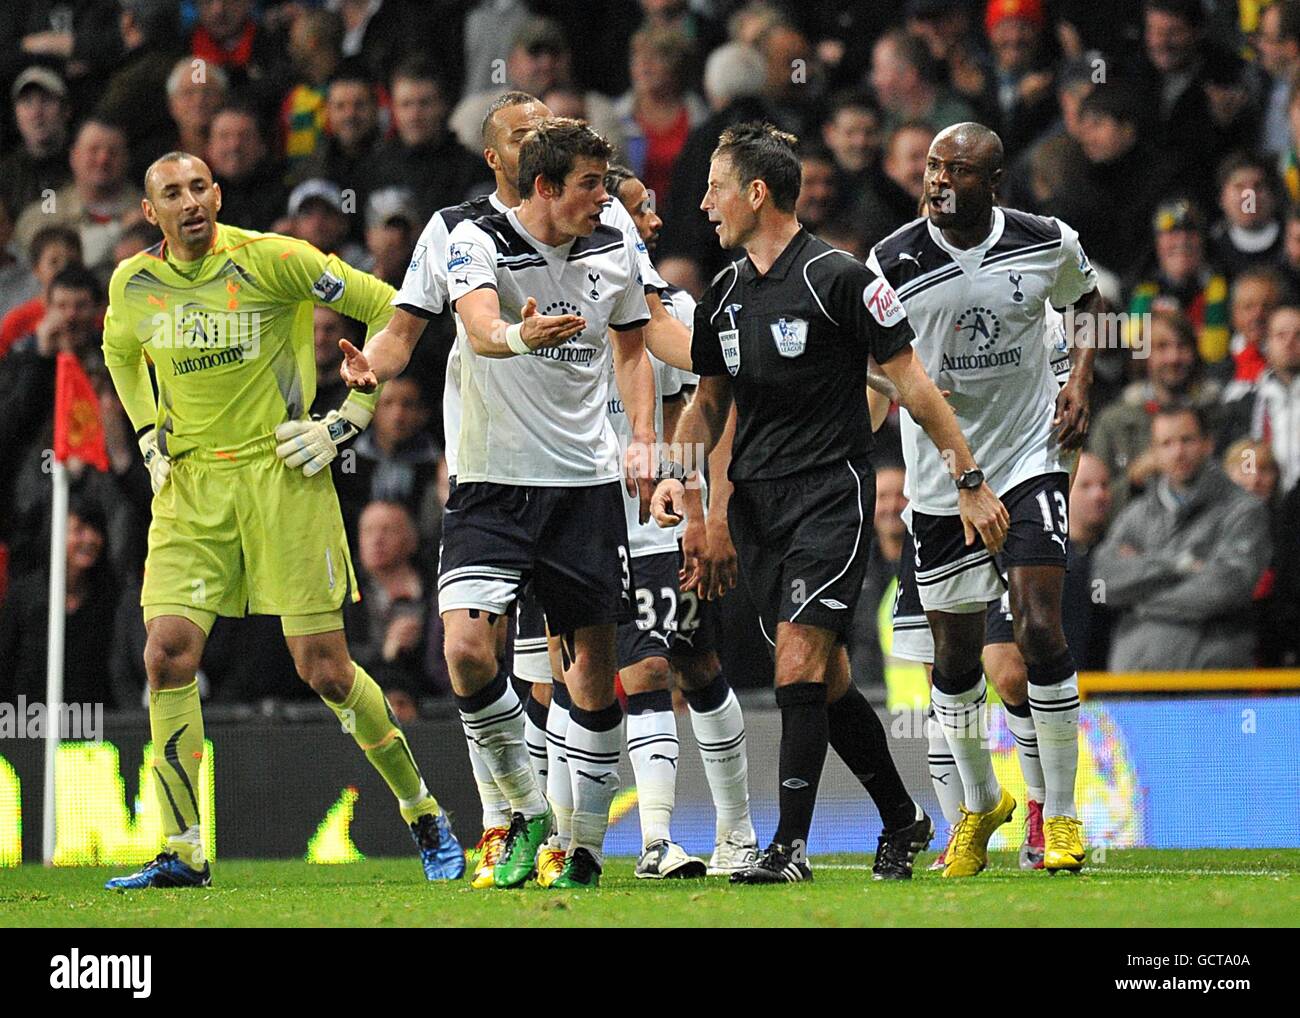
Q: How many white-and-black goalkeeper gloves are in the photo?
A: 2